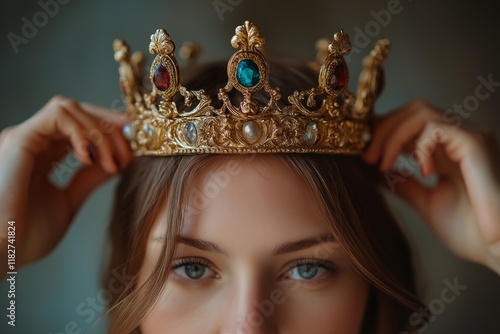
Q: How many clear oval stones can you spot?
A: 2